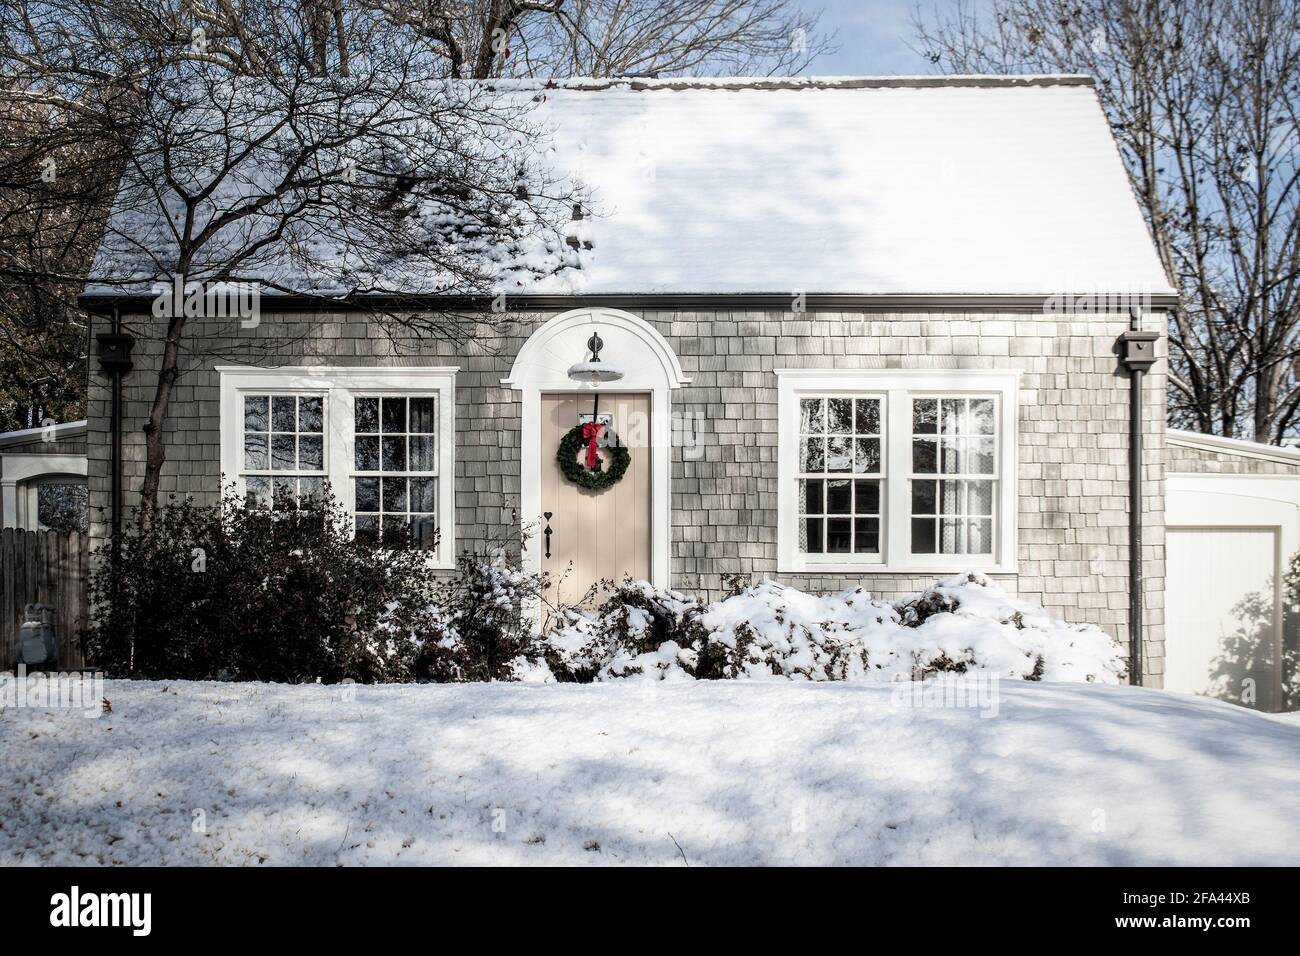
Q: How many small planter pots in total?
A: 0